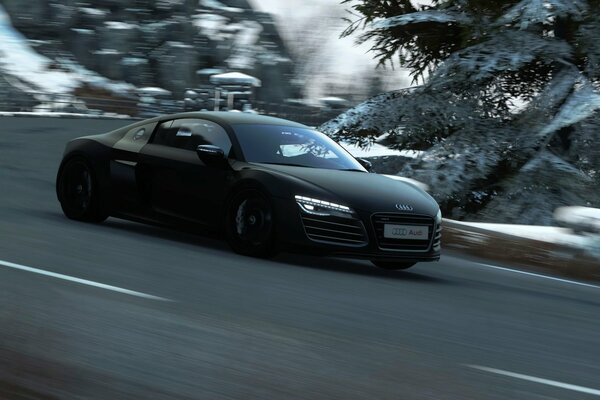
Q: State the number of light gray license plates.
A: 1